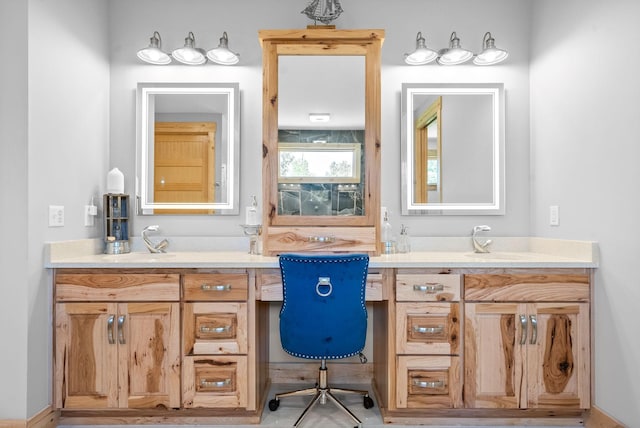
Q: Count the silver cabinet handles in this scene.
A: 11